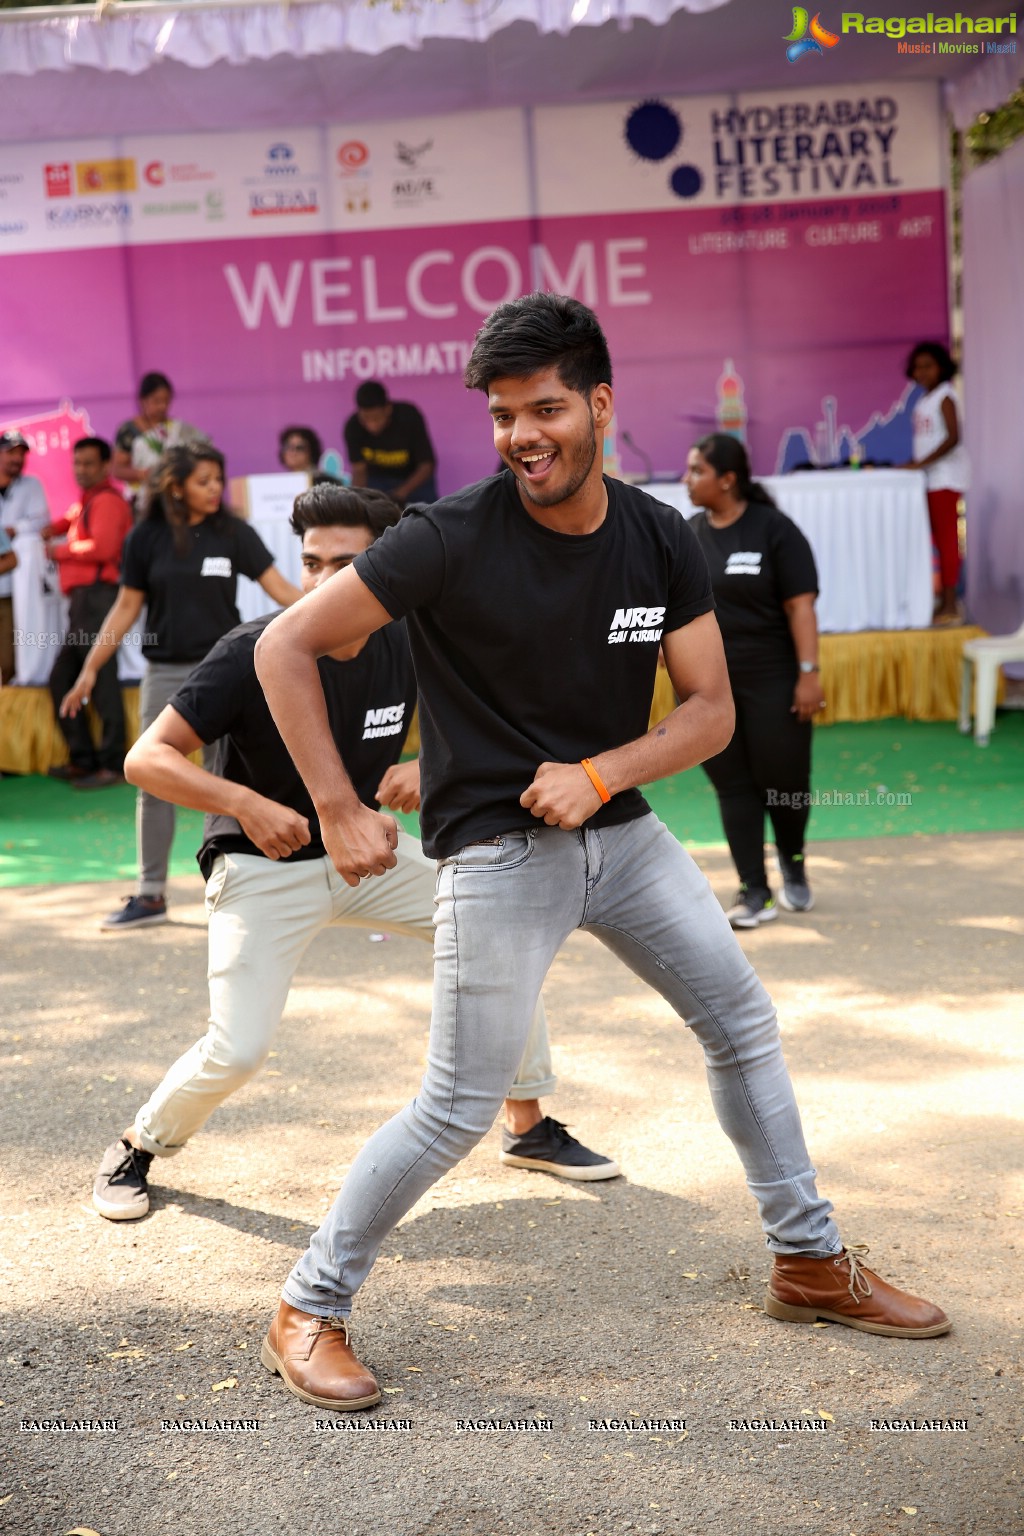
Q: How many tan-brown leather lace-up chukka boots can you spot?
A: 2